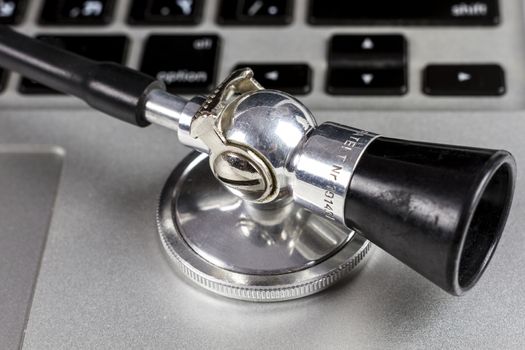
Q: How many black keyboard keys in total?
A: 12